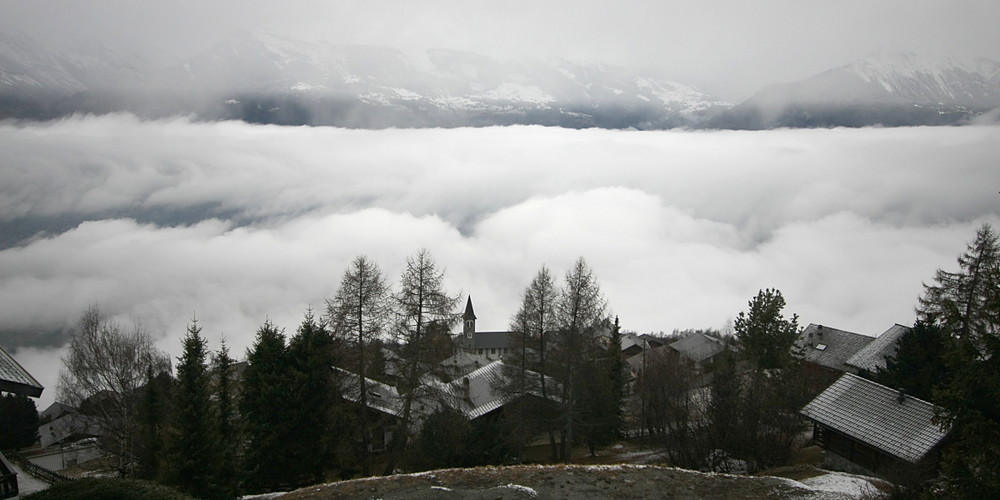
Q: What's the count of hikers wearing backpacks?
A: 0